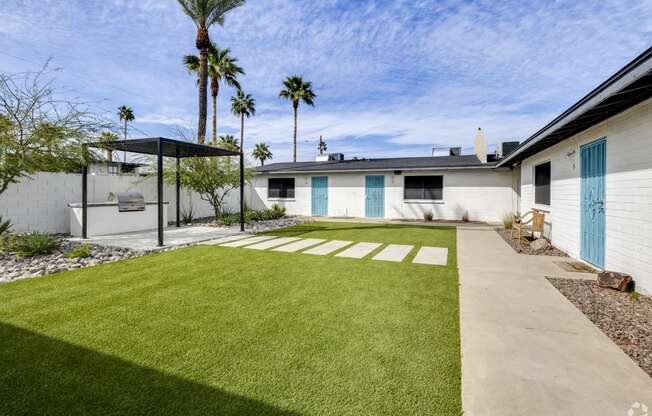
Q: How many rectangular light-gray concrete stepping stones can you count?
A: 8